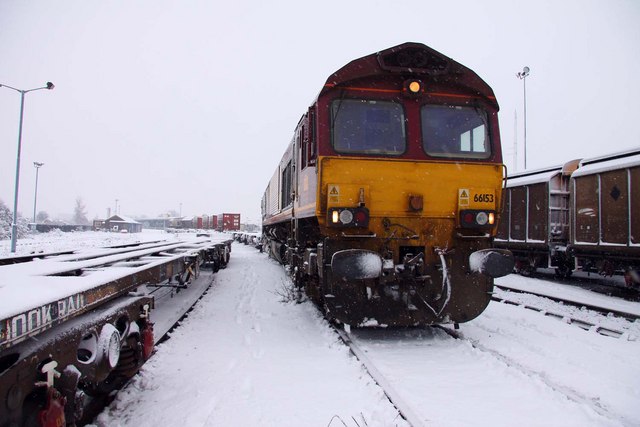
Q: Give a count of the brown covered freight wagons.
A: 2